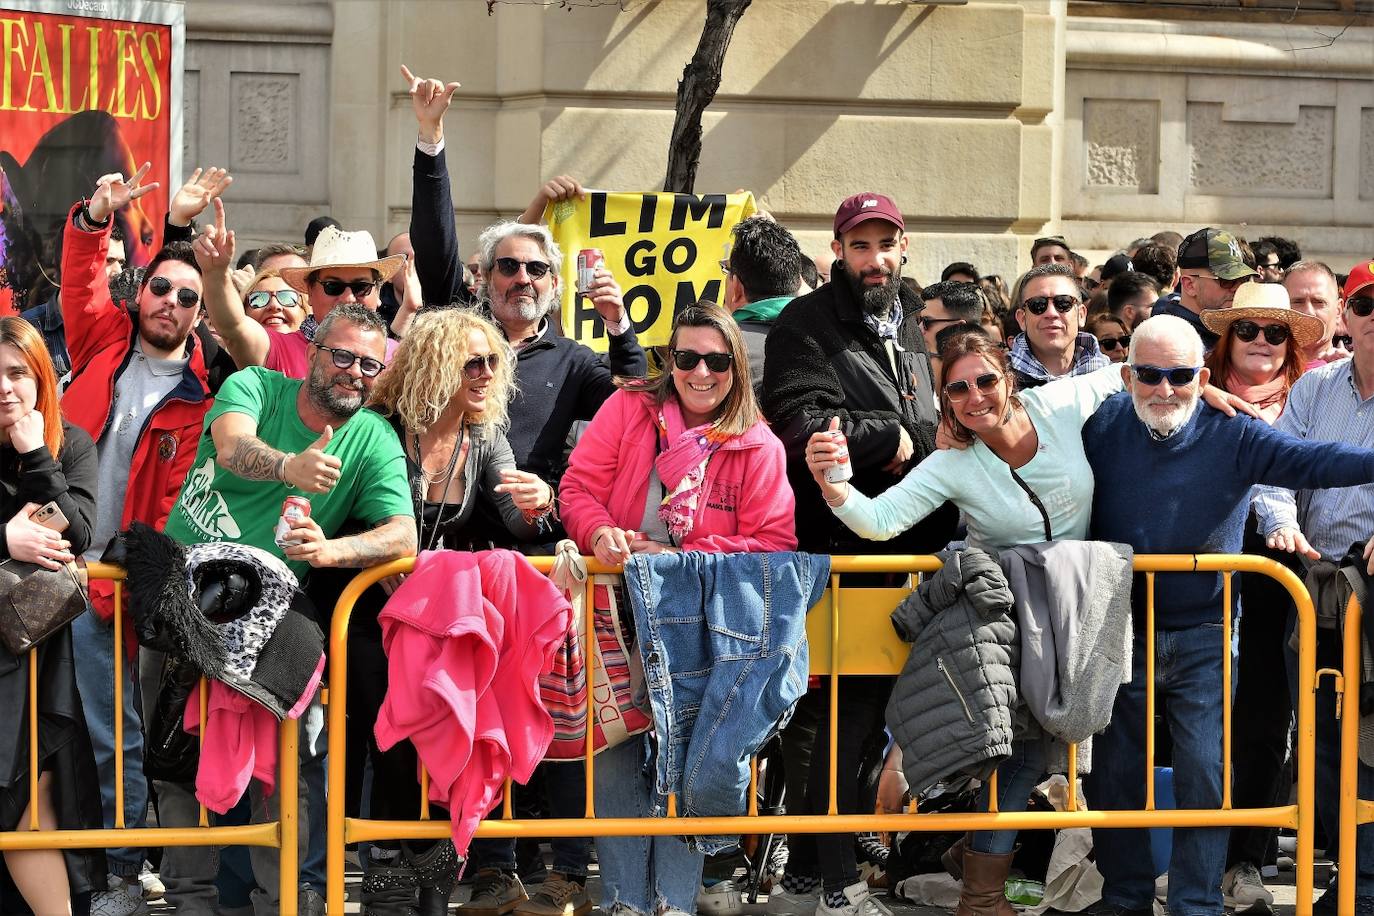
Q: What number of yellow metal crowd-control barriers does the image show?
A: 3